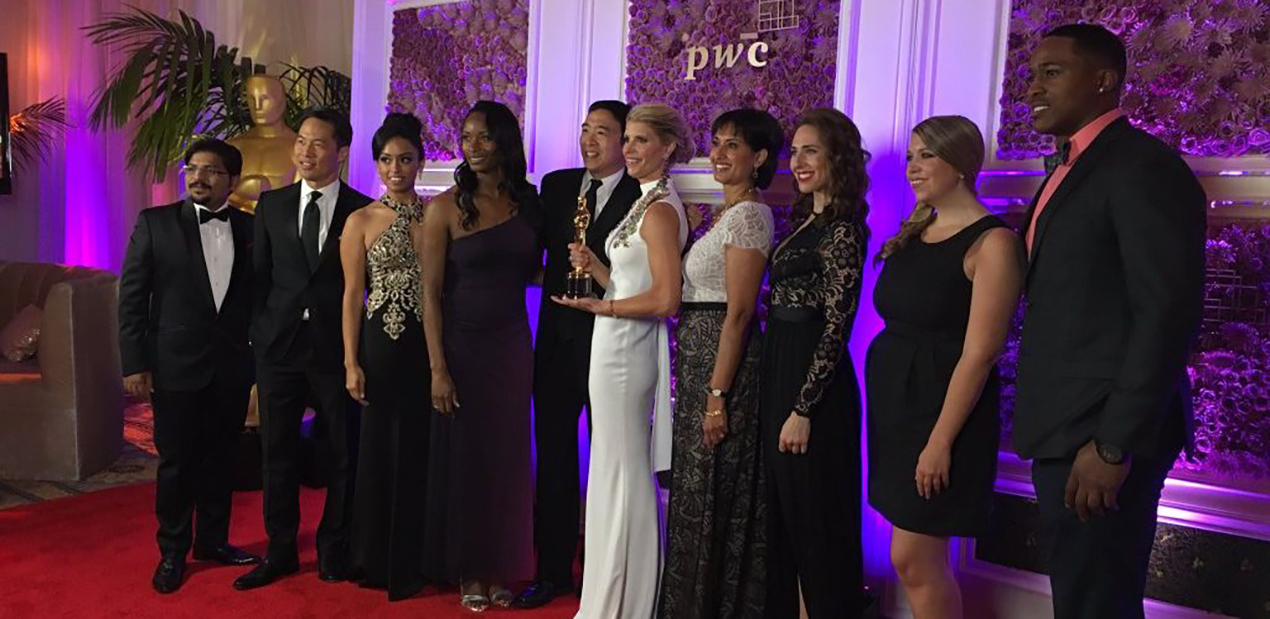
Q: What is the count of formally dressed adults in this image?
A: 10